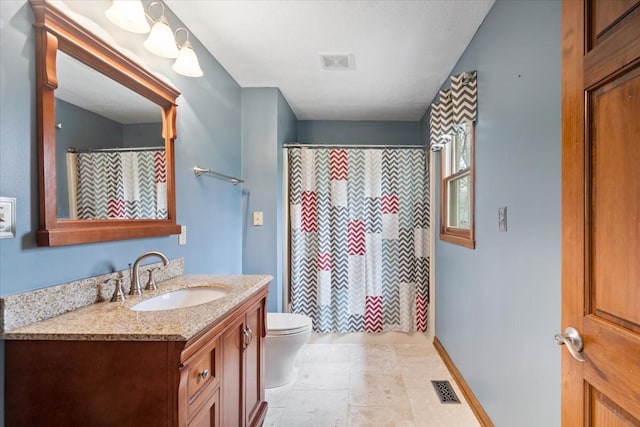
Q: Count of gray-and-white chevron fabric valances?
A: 1